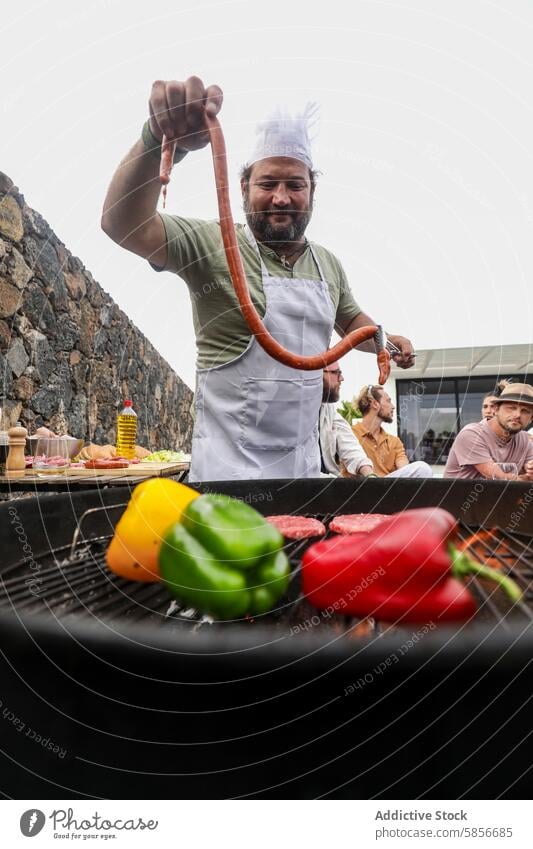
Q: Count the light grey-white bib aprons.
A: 1